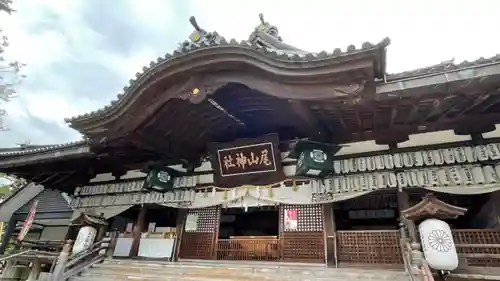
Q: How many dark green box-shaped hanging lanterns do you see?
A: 2